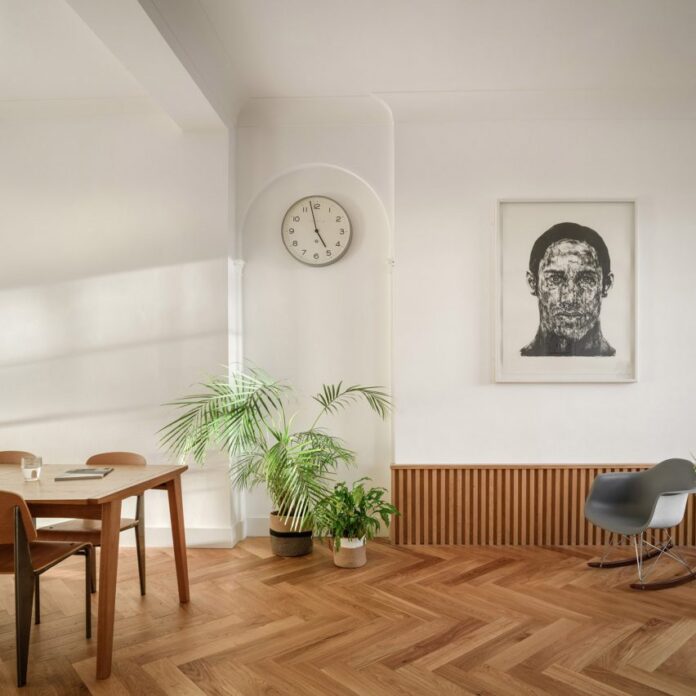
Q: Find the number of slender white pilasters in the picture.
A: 2